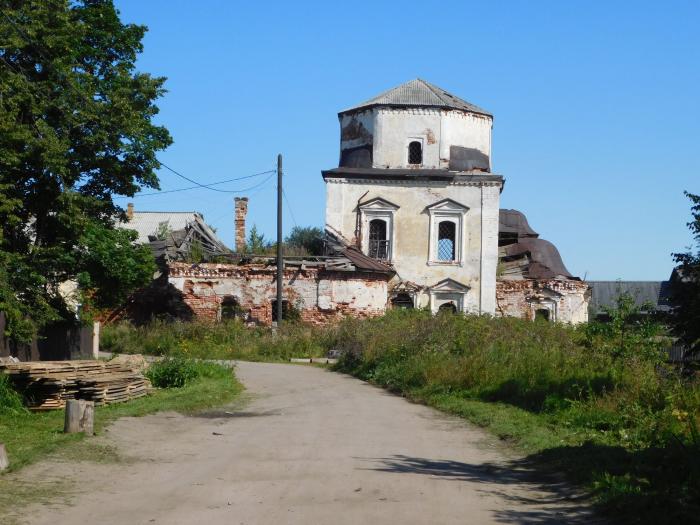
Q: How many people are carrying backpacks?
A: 0